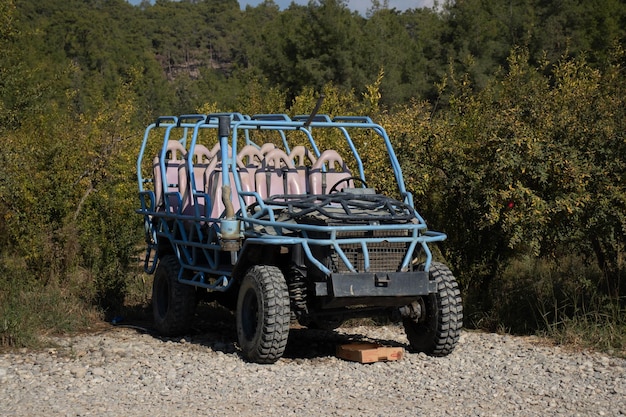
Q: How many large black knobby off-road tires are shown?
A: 3